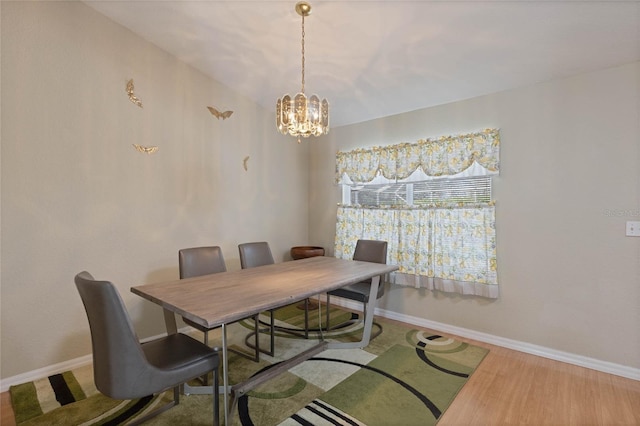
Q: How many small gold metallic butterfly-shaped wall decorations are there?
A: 4